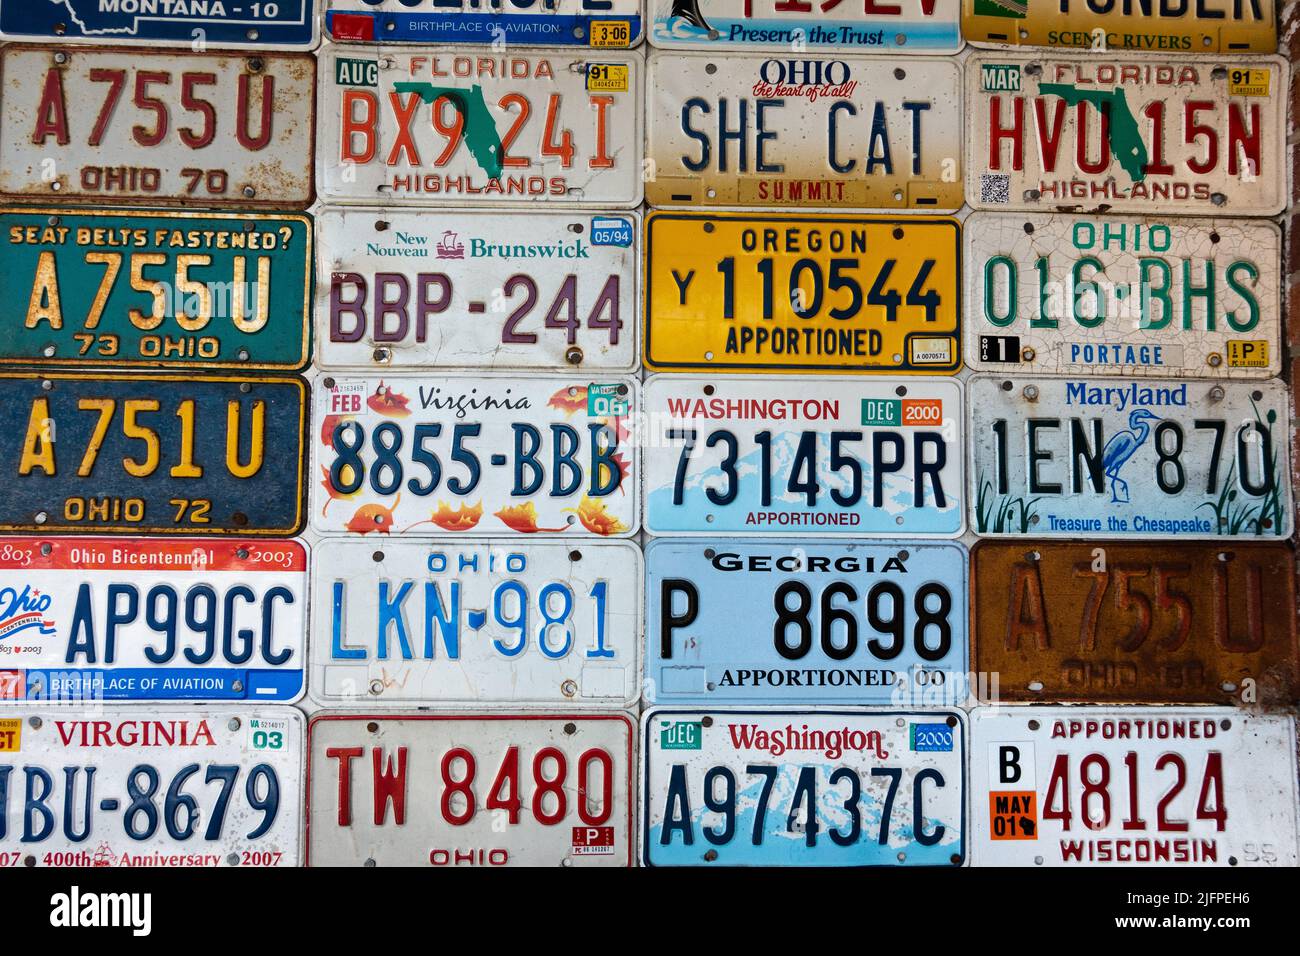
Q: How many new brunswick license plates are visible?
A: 1